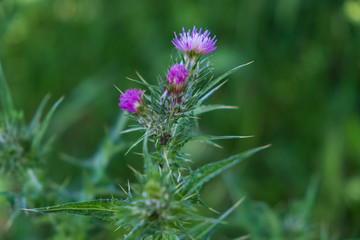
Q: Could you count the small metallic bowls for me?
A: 0